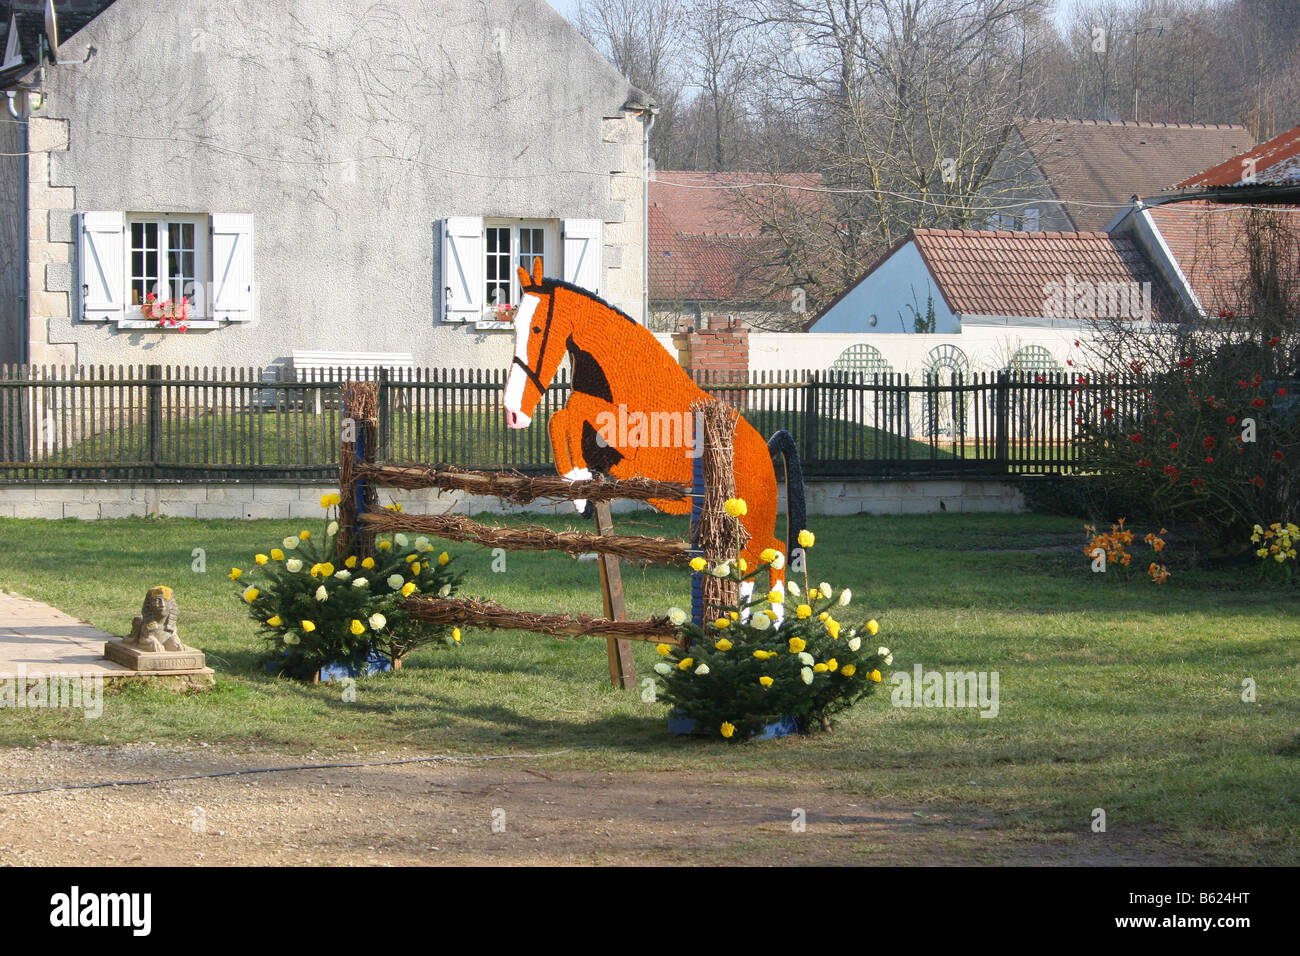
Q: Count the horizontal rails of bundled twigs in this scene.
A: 3